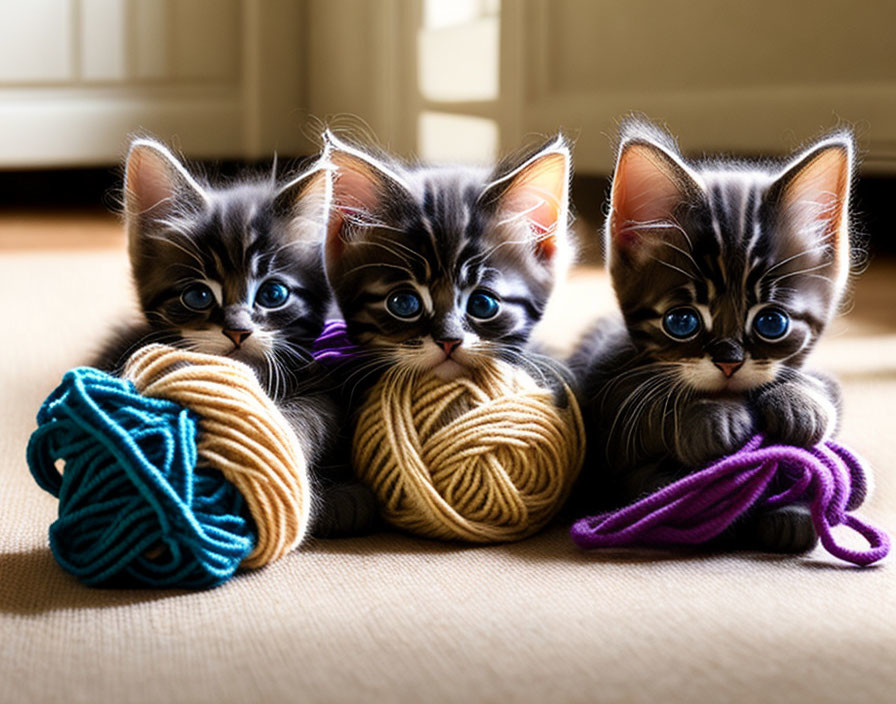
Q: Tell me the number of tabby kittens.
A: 3